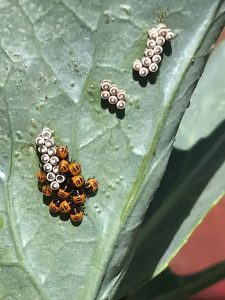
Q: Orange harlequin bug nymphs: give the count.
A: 12